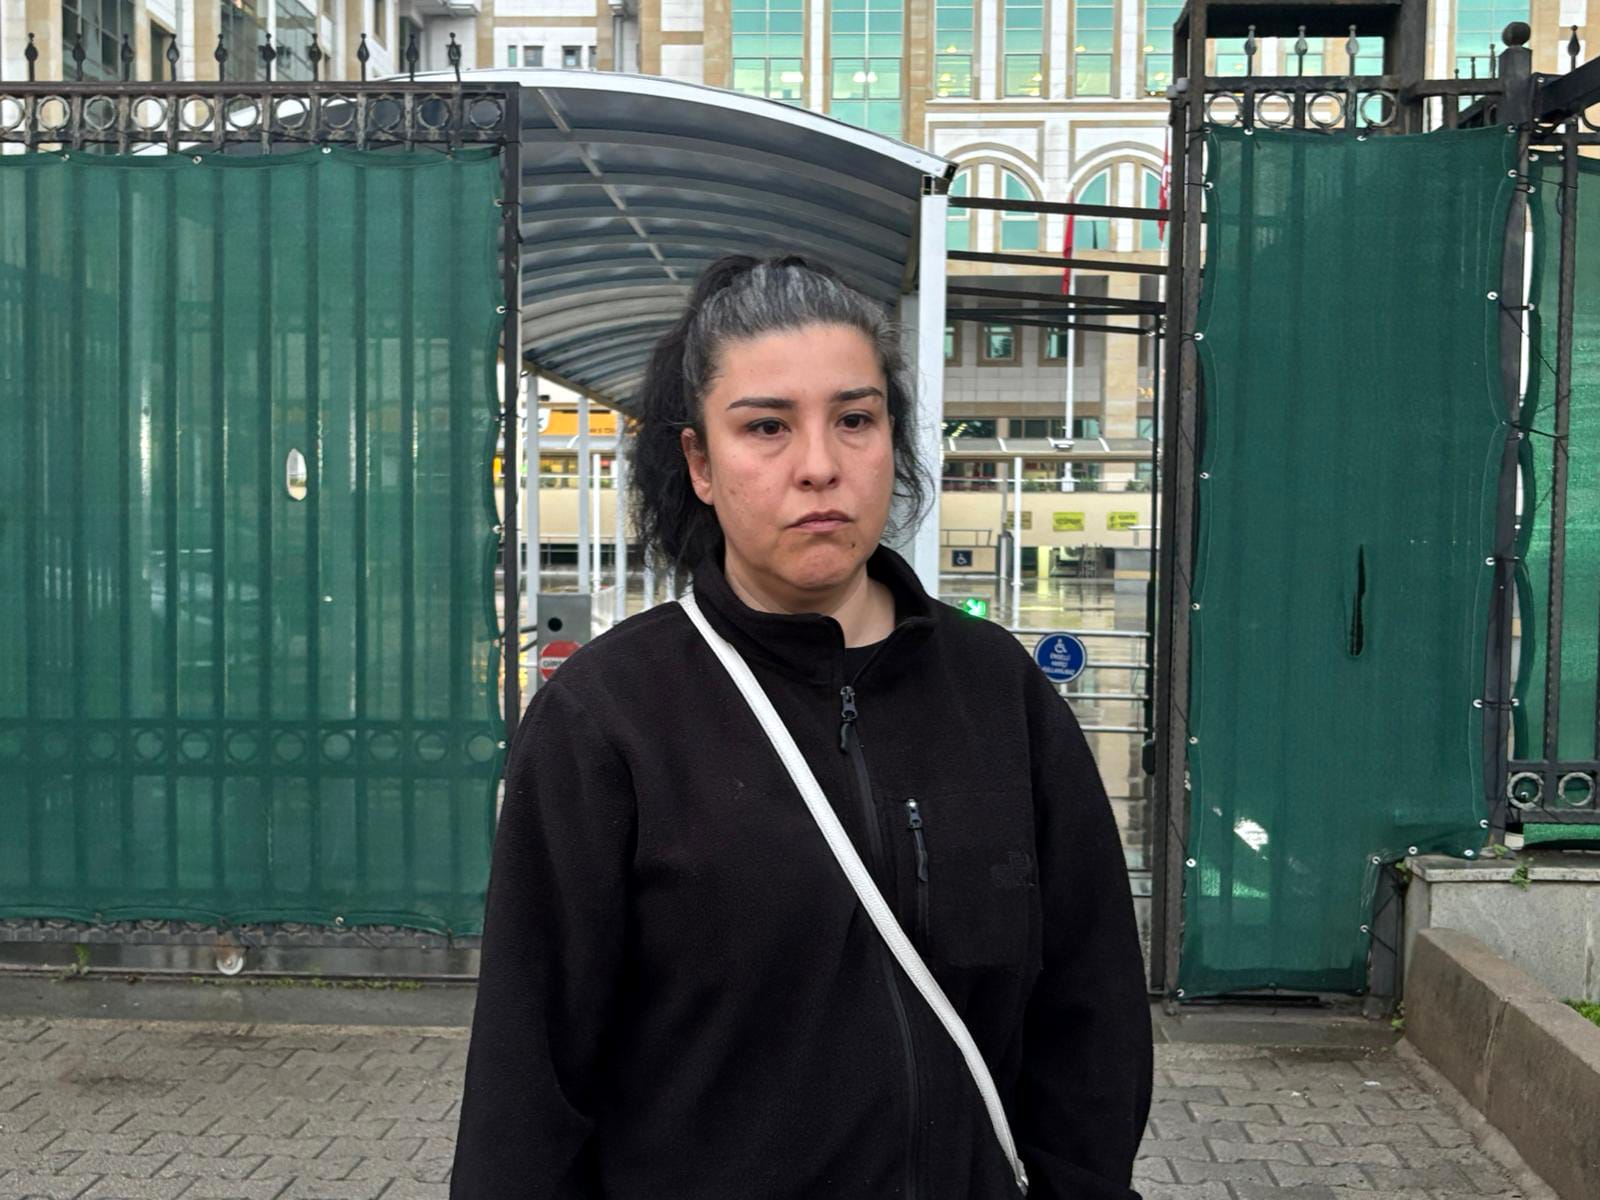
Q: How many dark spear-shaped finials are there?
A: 14